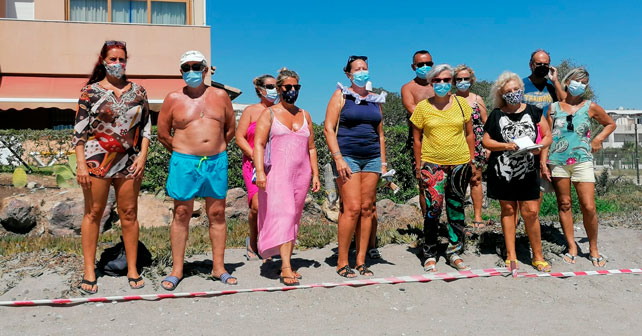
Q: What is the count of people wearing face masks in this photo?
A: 11